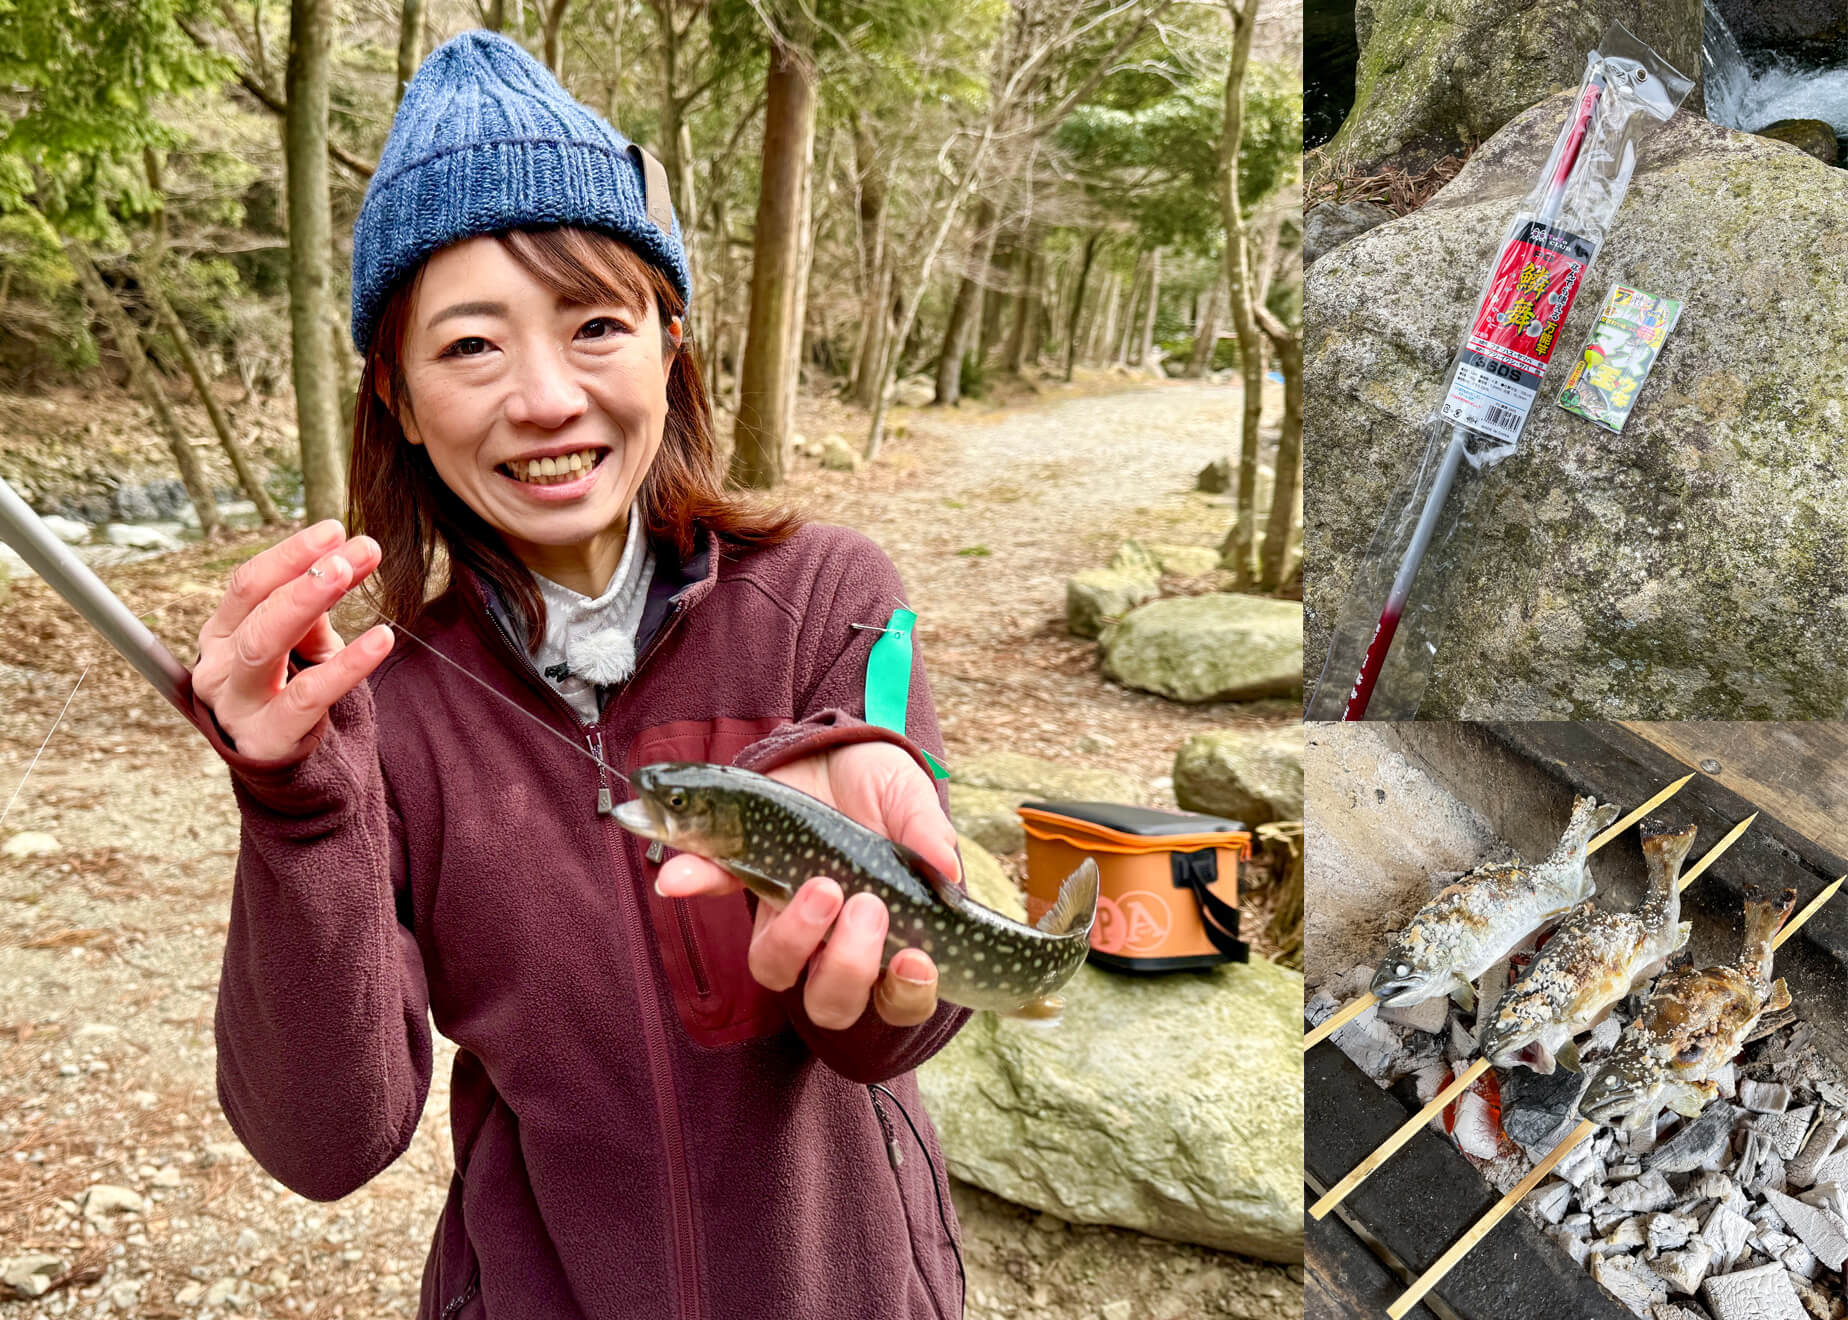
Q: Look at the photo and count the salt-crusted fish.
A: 3